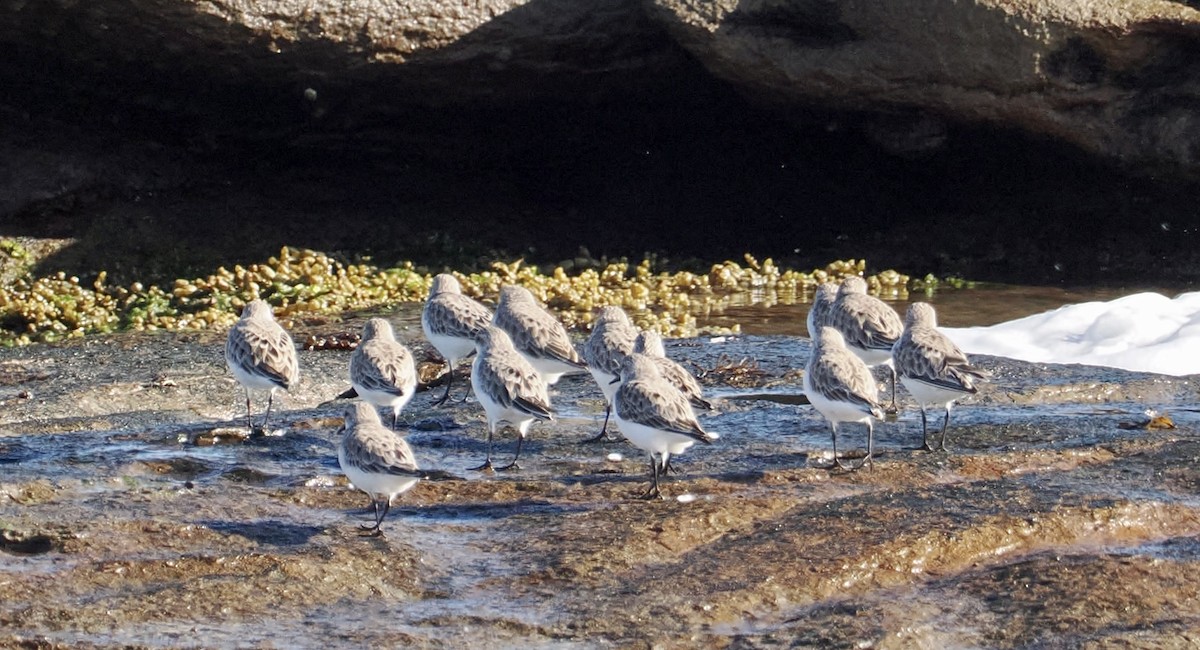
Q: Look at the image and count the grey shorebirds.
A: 13